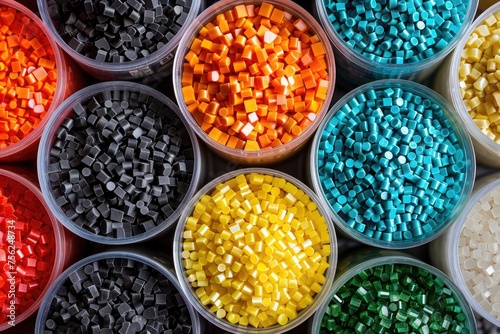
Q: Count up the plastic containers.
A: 12